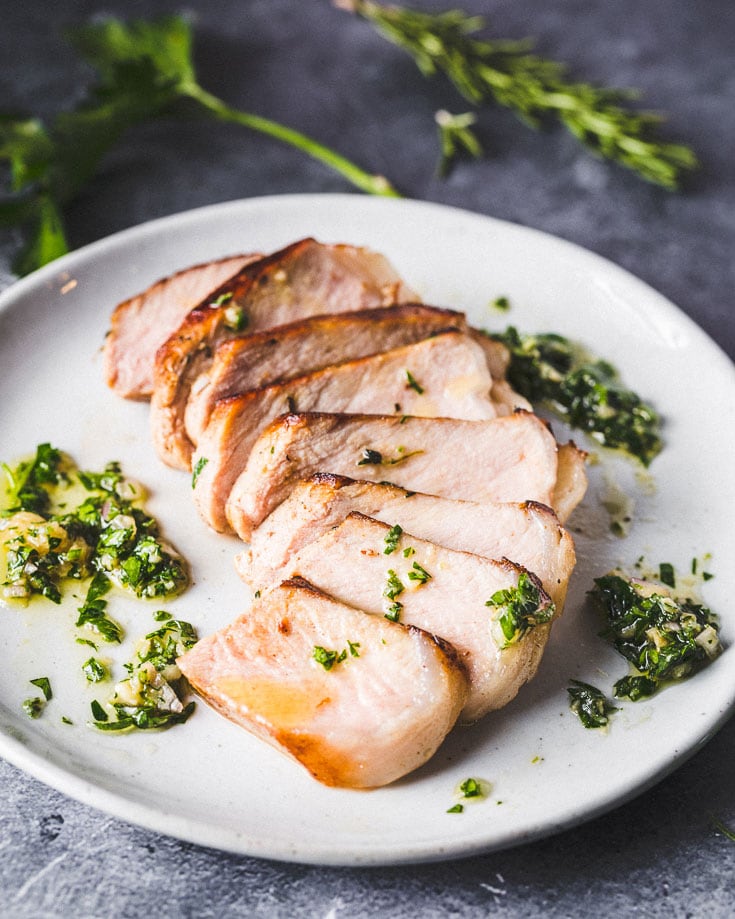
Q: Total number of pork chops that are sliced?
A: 8